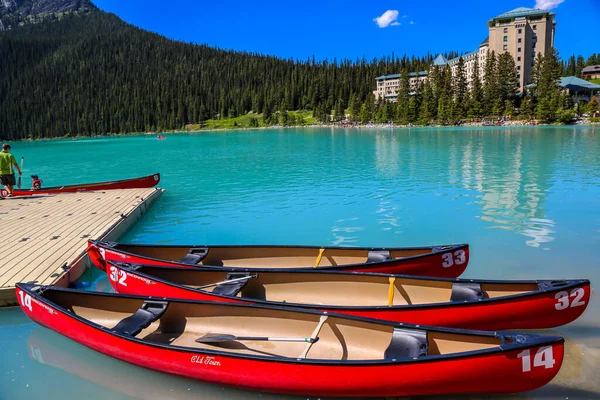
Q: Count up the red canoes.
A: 4